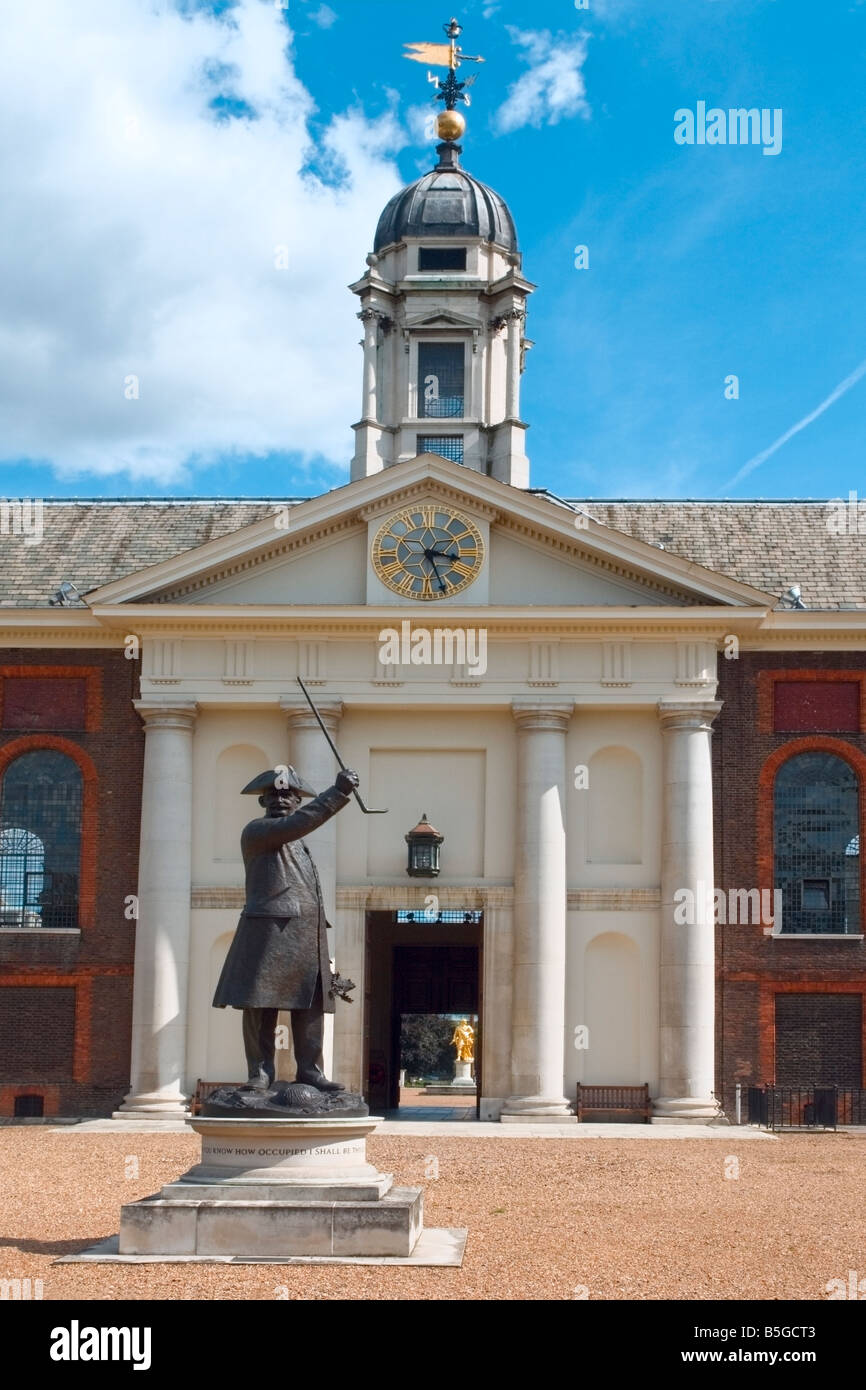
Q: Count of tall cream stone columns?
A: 4